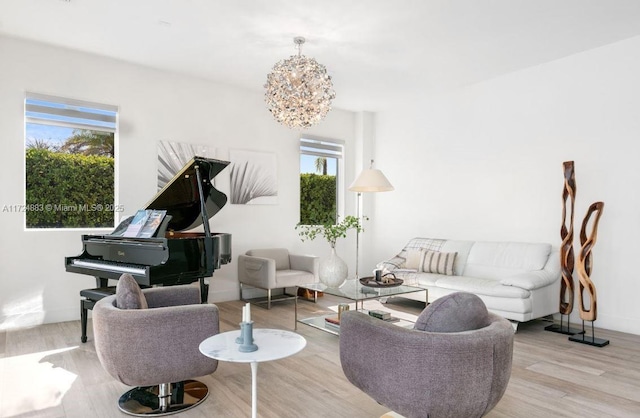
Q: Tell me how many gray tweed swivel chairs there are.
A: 2